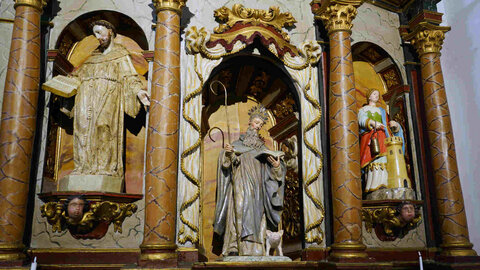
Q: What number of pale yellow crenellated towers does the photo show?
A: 1